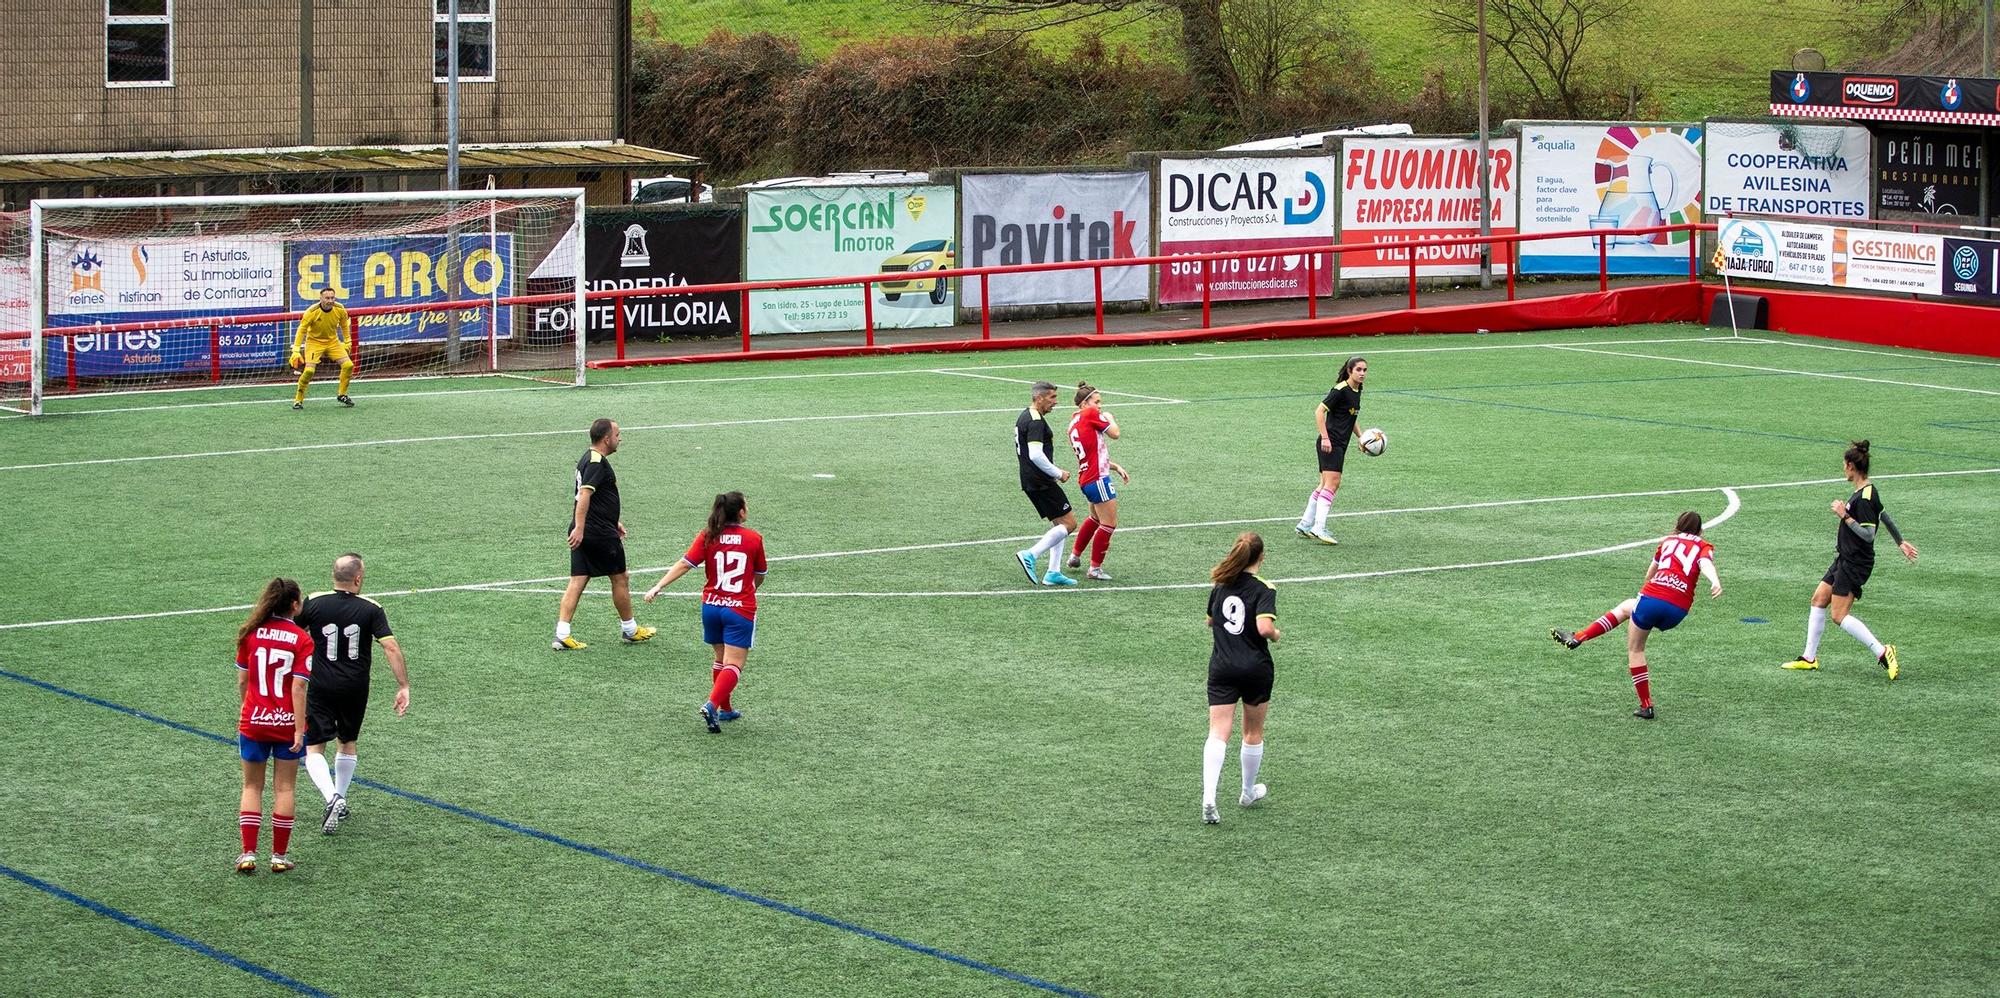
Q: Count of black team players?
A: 6